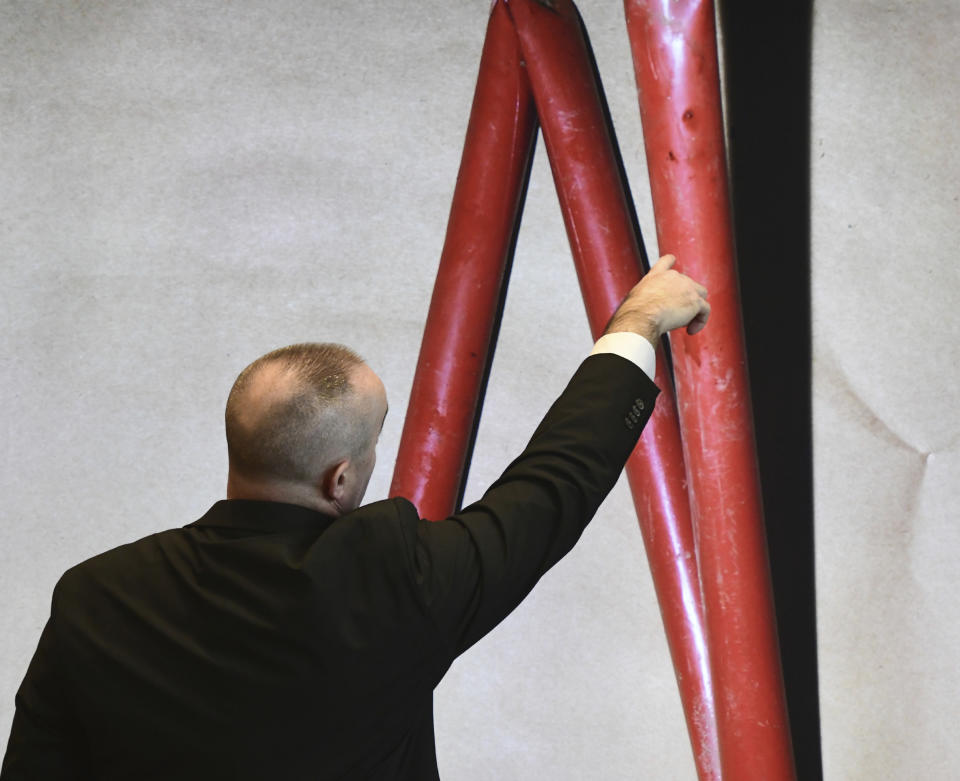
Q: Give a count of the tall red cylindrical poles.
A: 3